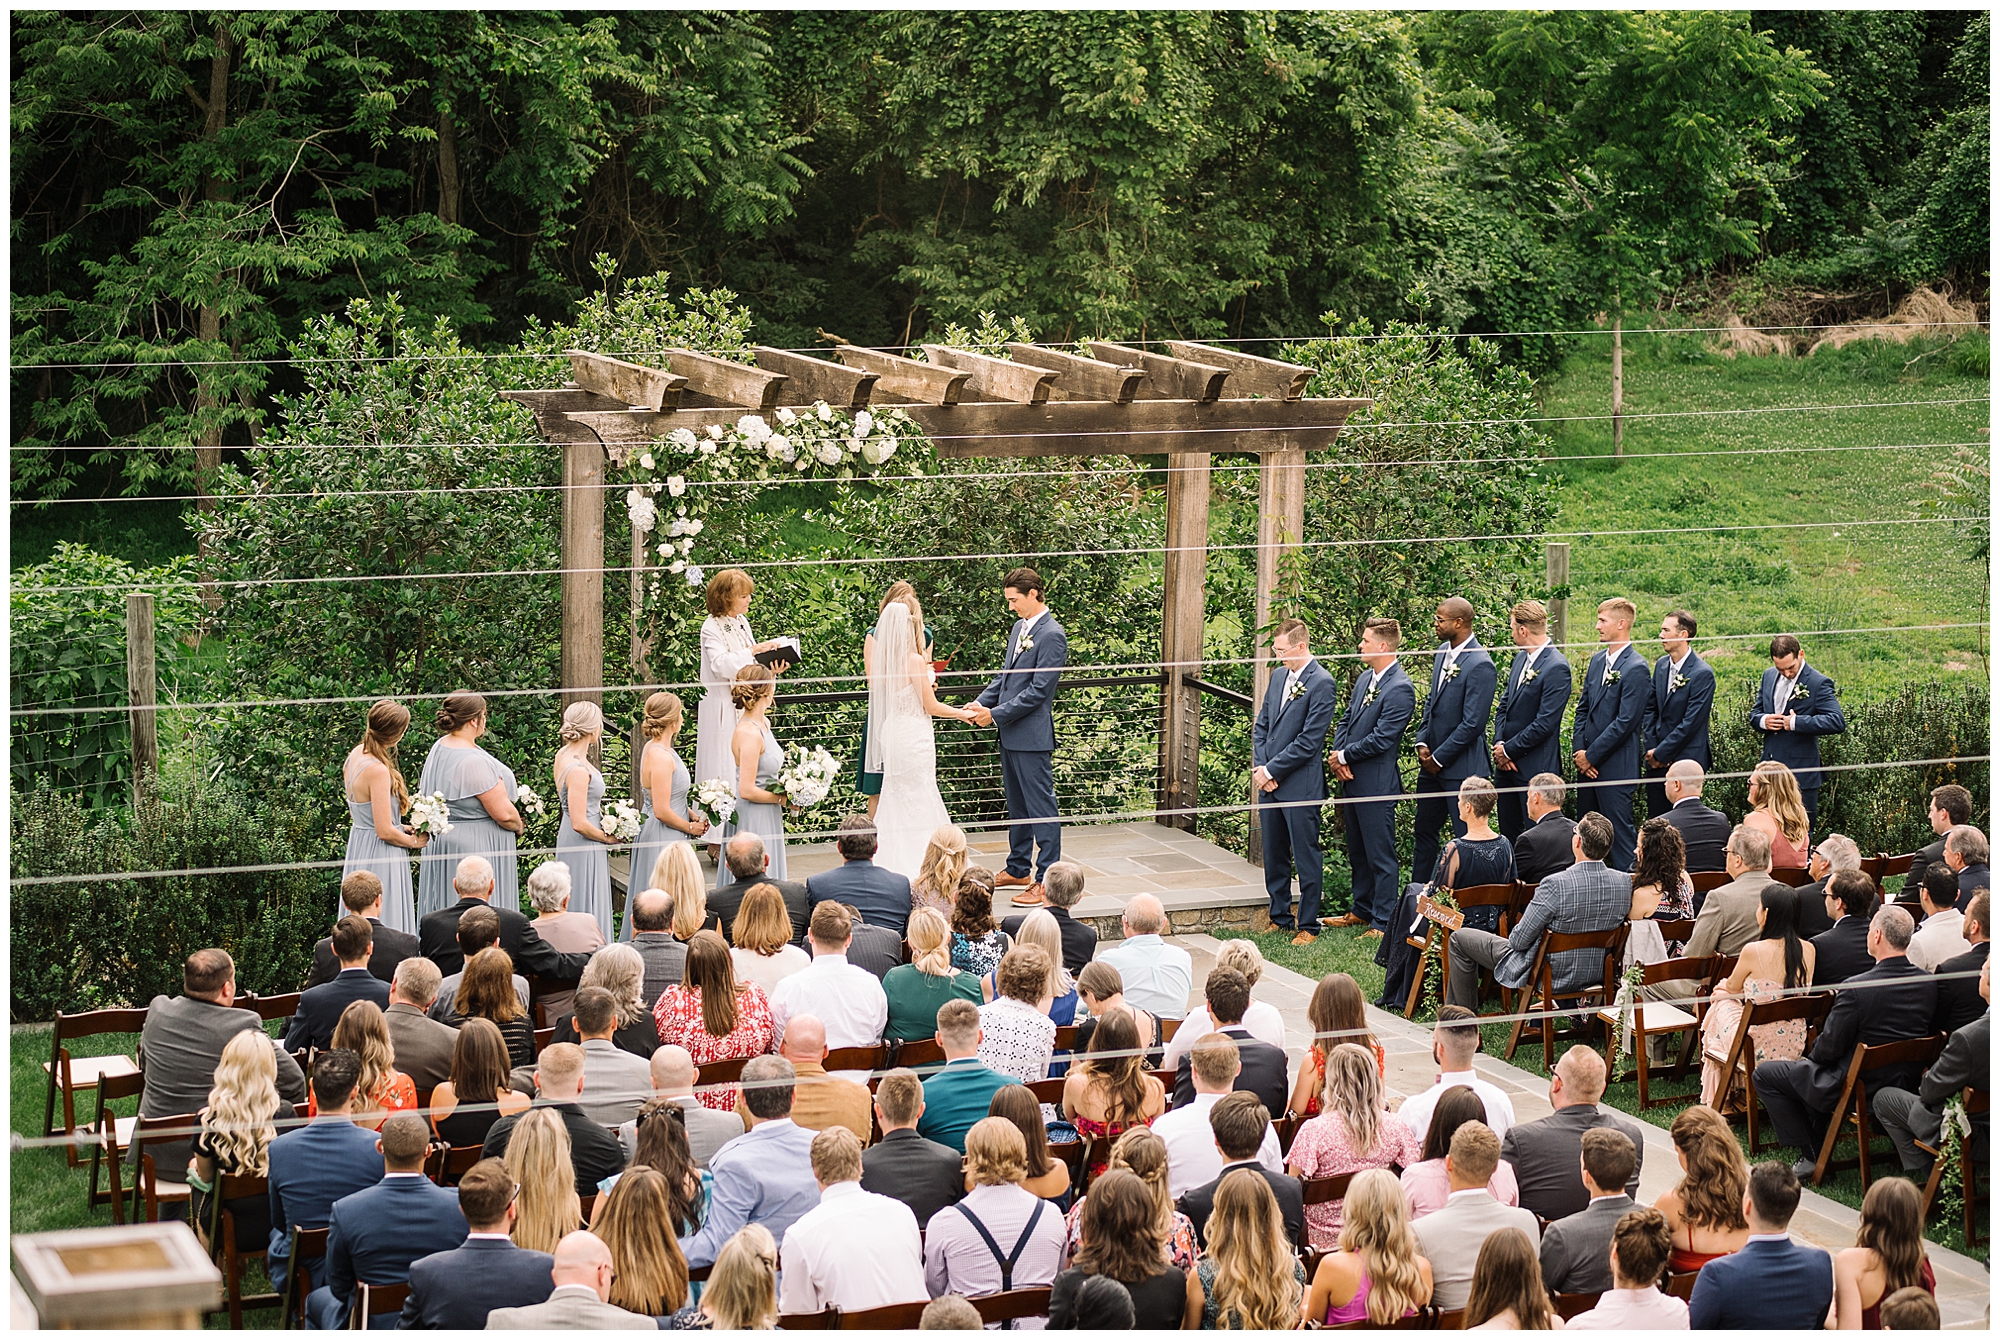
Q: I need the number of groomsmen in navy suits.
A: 7